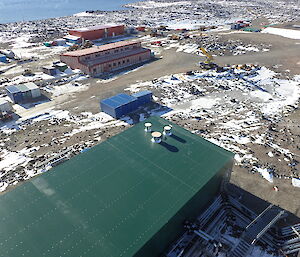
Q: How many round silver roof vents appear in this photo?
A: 3